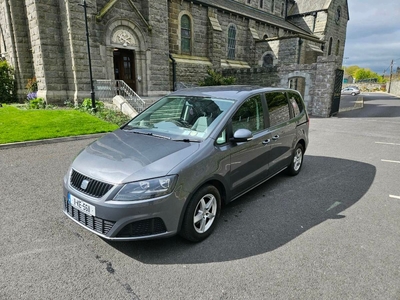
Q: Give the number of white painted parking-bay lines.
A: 3